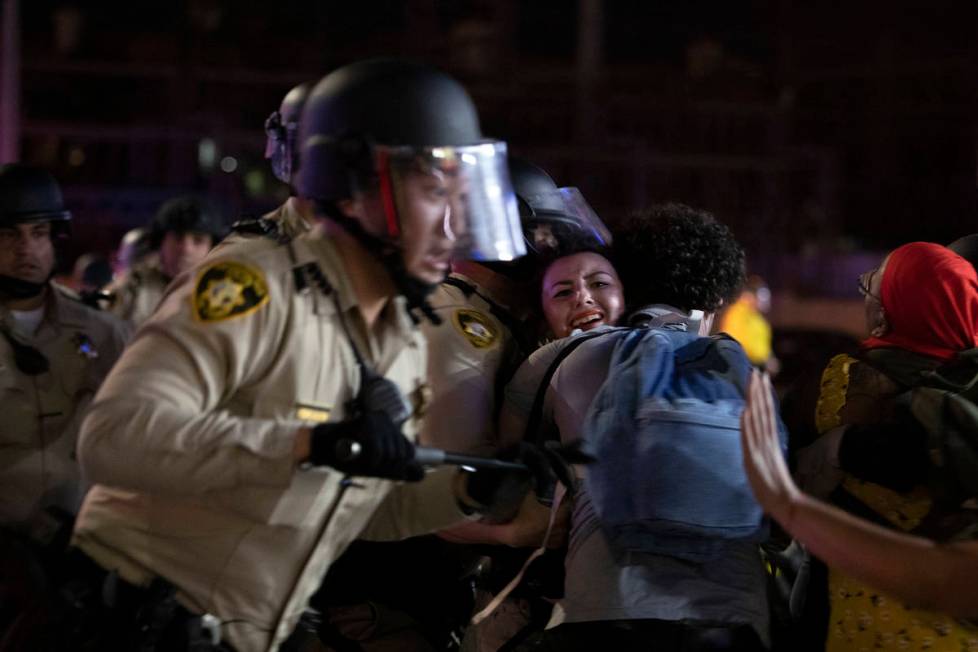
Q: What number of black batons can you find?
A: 1